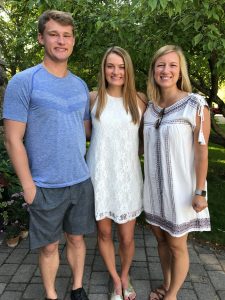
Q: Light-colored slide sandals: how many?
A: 2